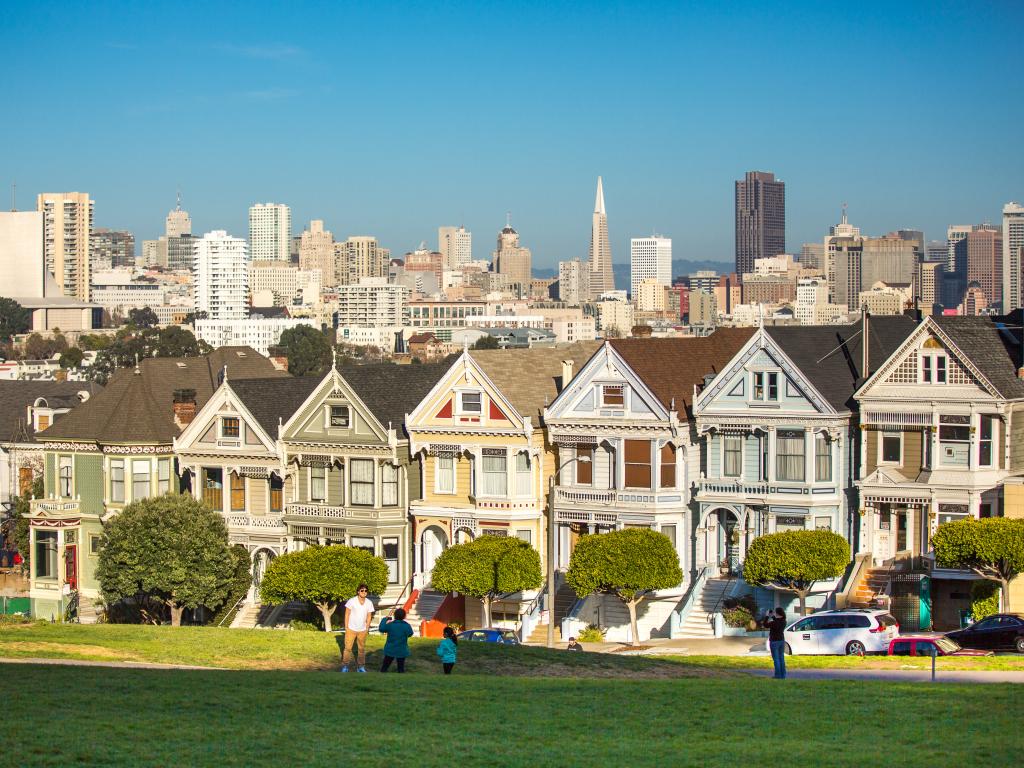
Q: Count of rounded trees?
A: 6